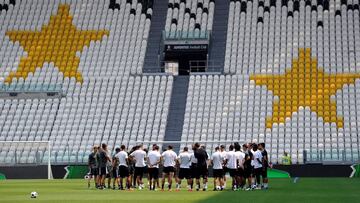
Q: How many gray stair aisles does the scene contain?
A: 3